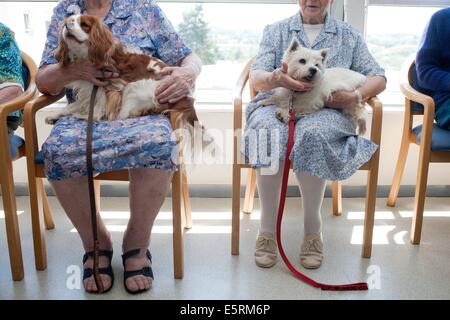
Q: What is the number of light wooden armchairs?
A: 4